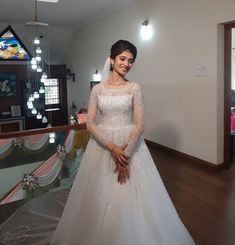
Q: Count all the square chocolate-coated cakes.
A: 0